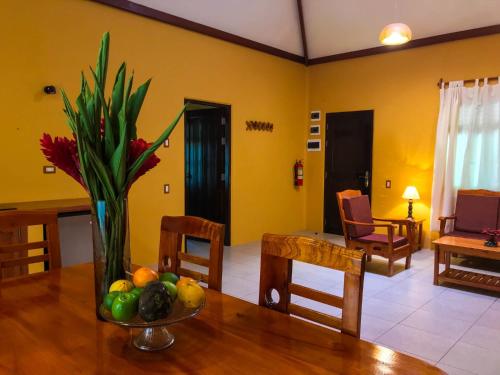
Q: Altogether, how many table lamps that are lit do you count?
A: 1